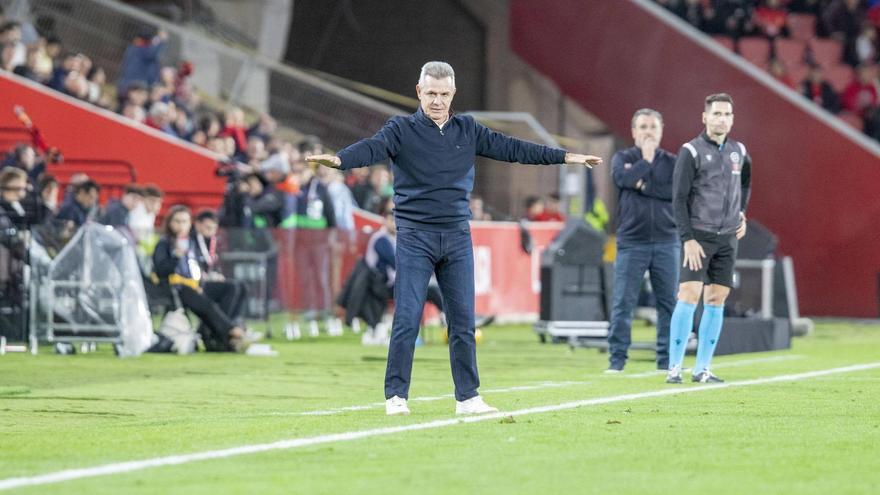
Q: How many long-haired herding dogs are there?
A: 0